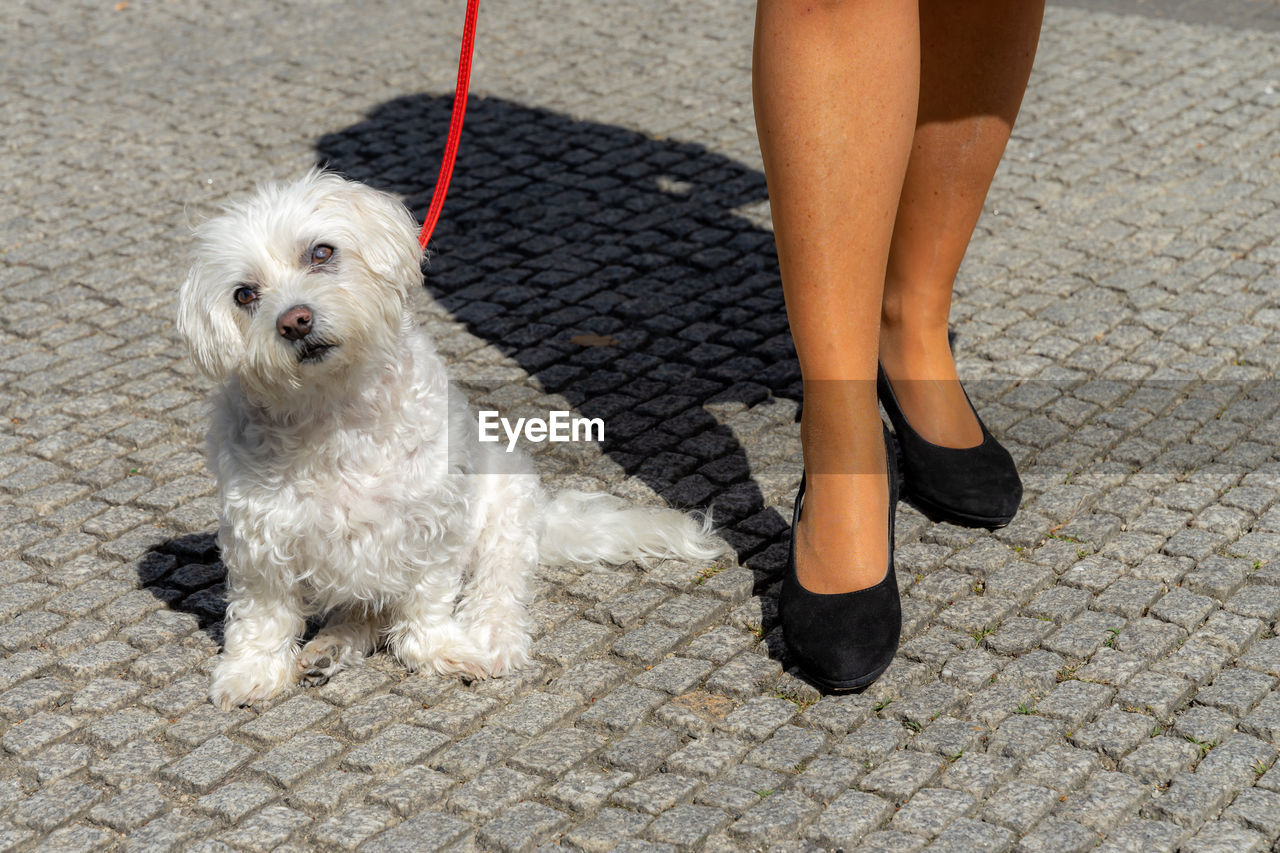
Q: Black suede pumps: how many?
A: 2